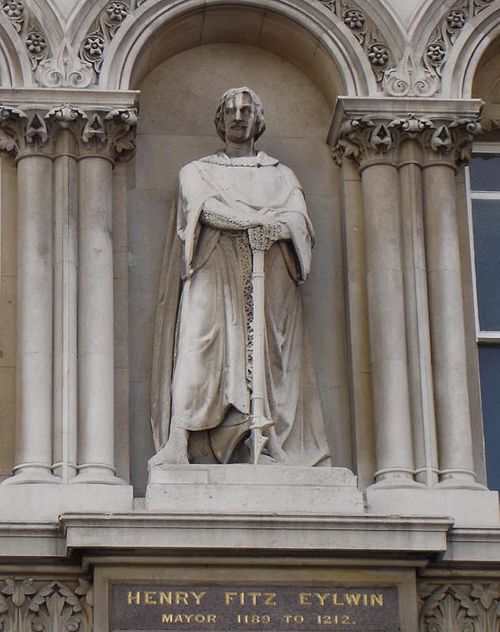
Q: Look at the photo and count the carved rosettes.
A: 8